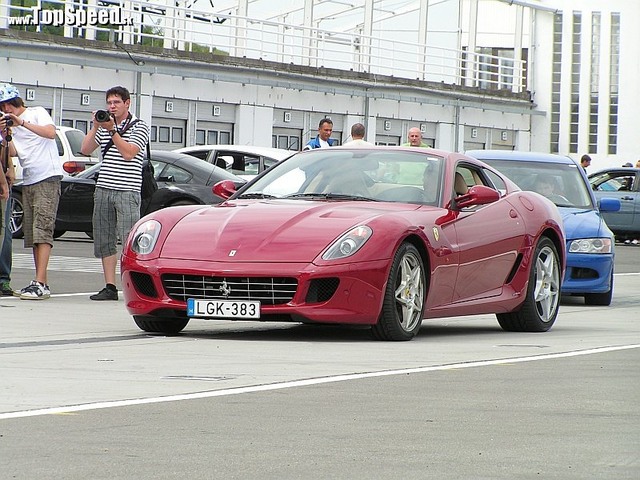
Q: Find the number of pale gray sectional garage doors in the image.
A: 10